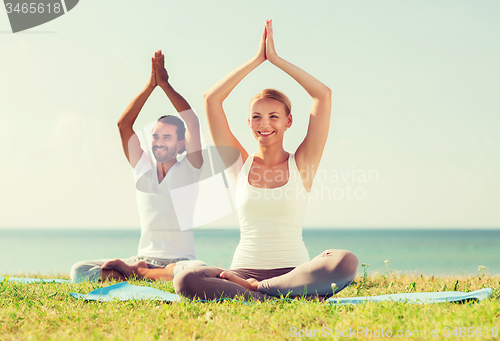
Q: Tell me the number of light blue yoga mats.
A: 2